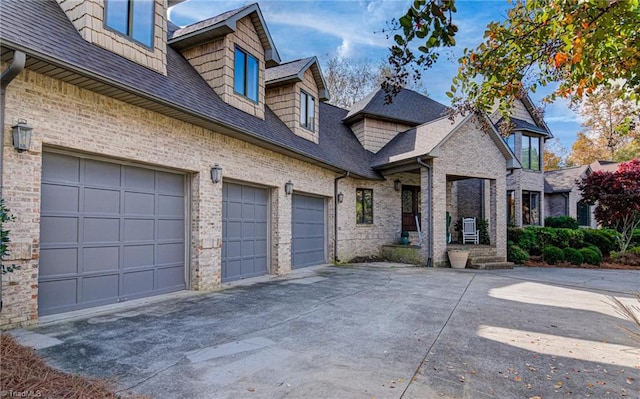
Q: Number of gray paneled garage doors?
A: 3